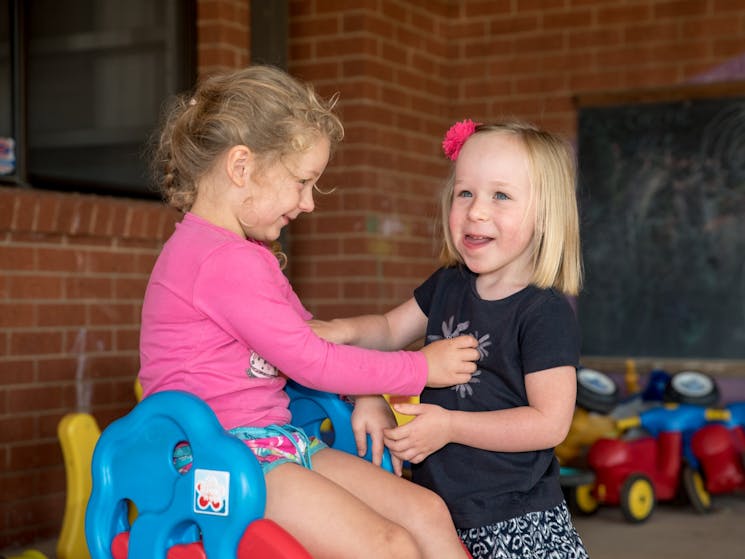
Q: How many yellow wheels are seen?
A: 3